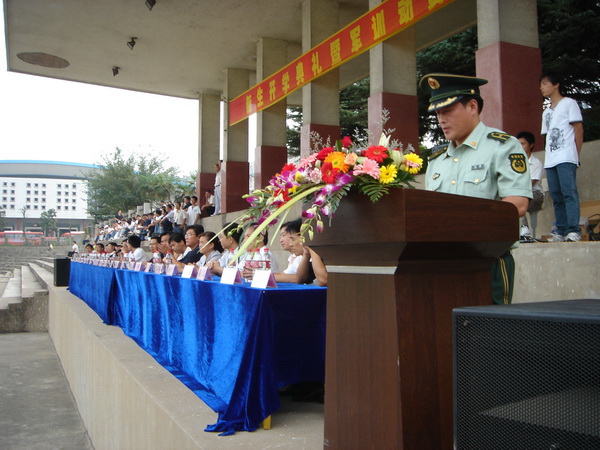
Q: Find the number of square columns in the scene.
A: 6